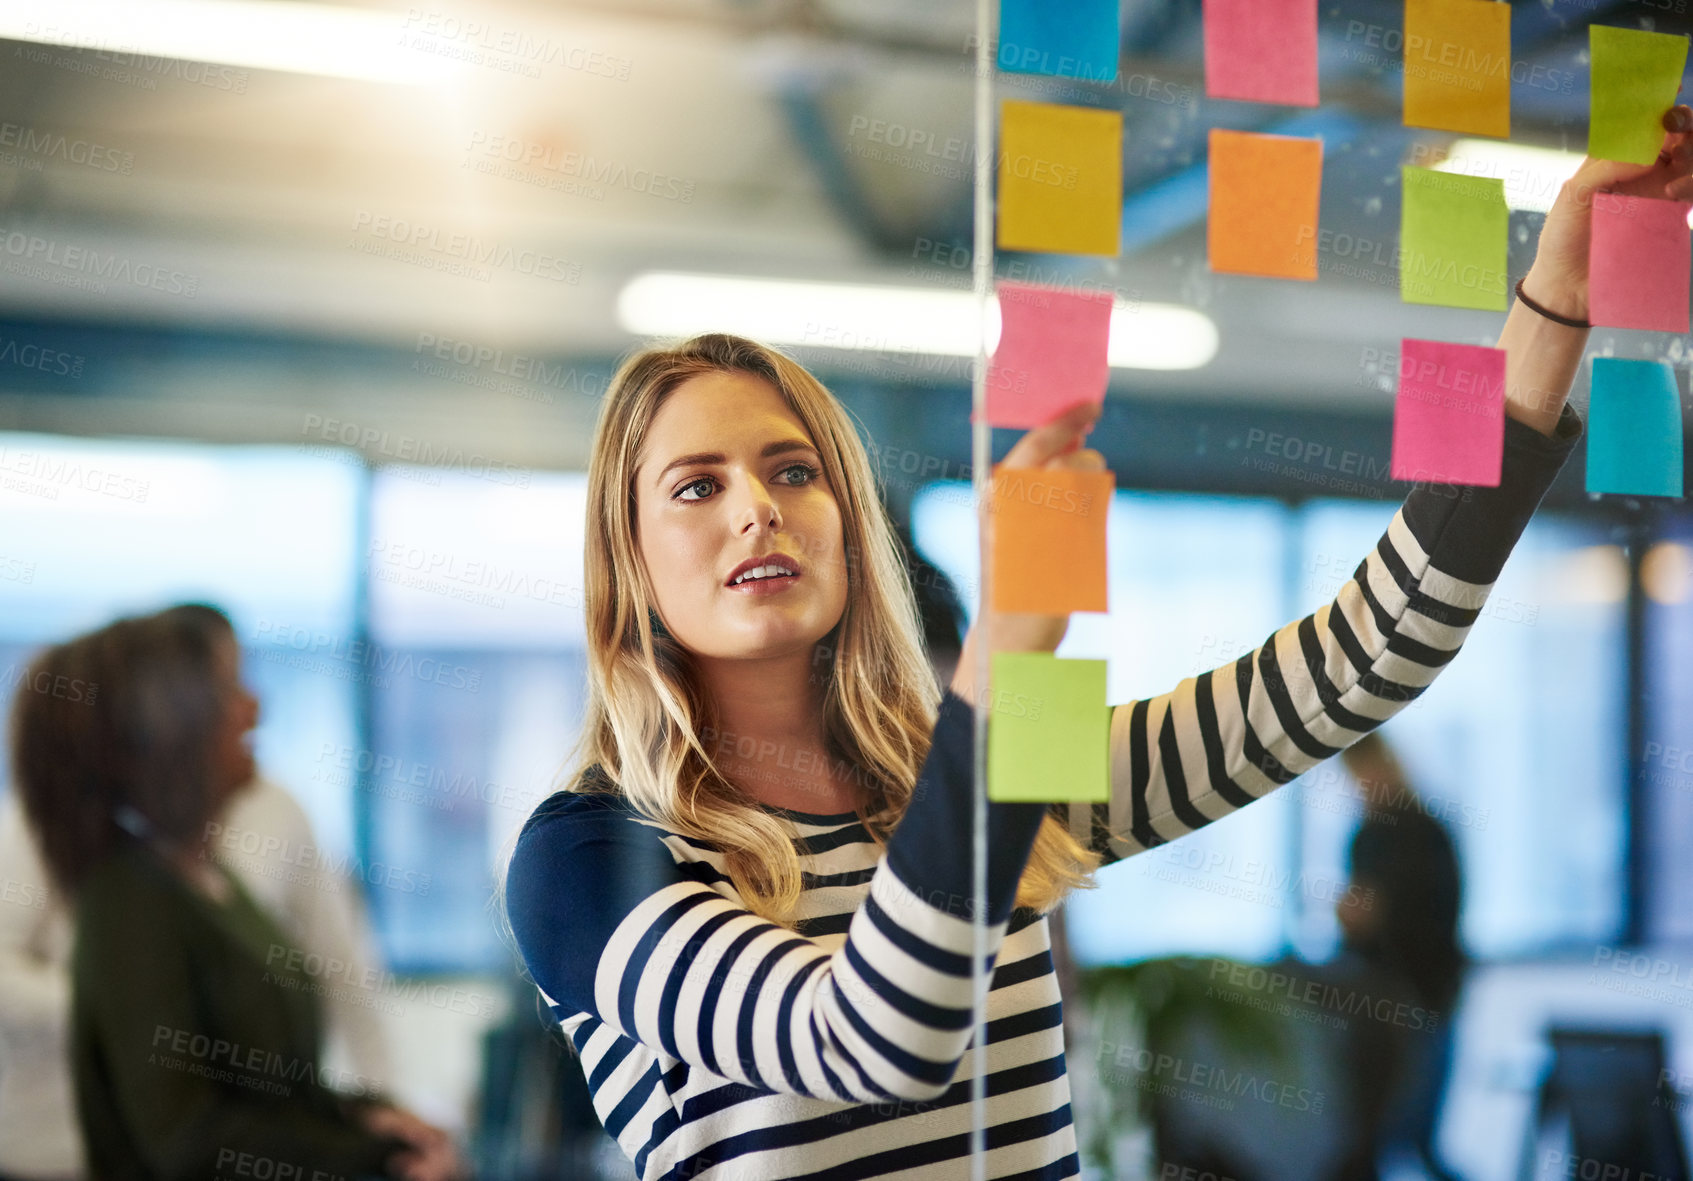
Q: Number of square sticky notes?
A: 13